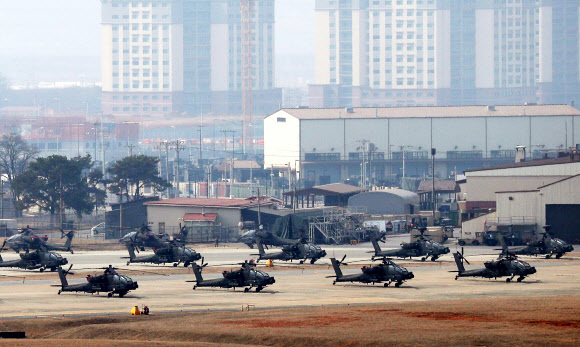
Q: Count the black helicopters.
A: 12